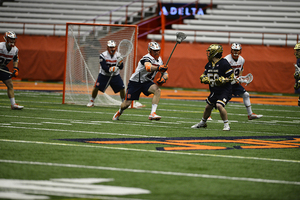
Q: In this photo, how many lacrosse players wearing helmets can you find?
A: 6